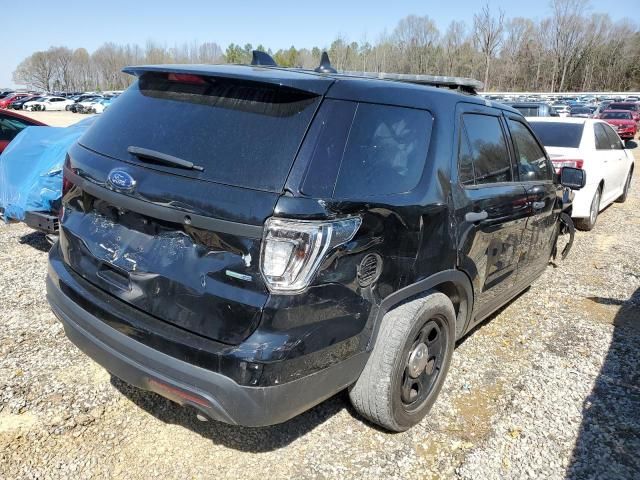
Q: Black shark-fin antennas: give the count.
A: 2